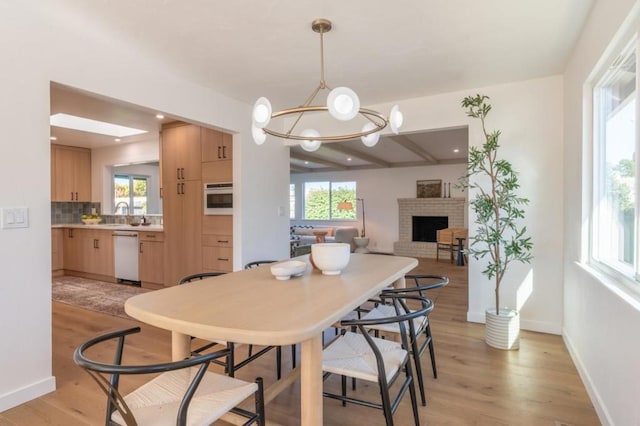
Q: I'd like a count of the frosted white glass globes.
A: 6